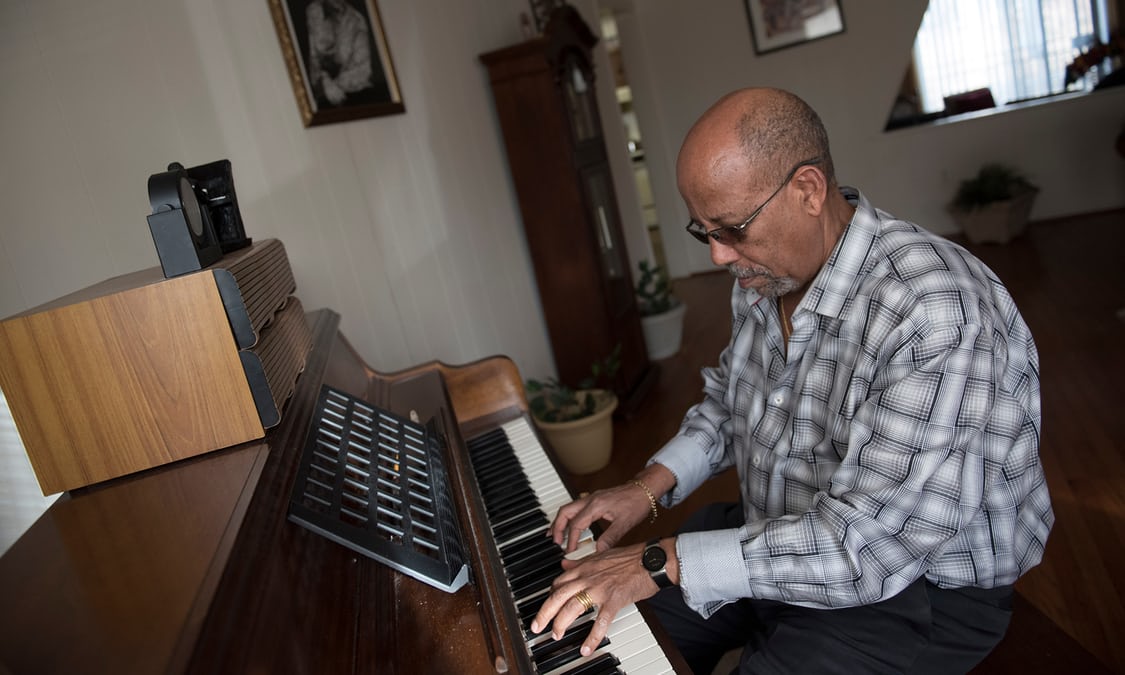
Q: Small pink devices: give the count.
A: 0